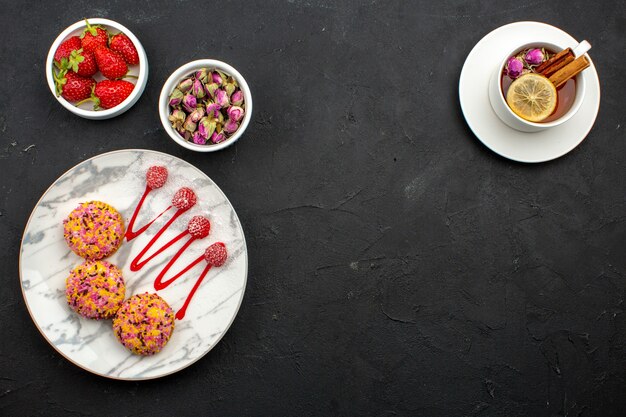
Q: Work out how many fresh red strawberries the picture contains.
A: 7